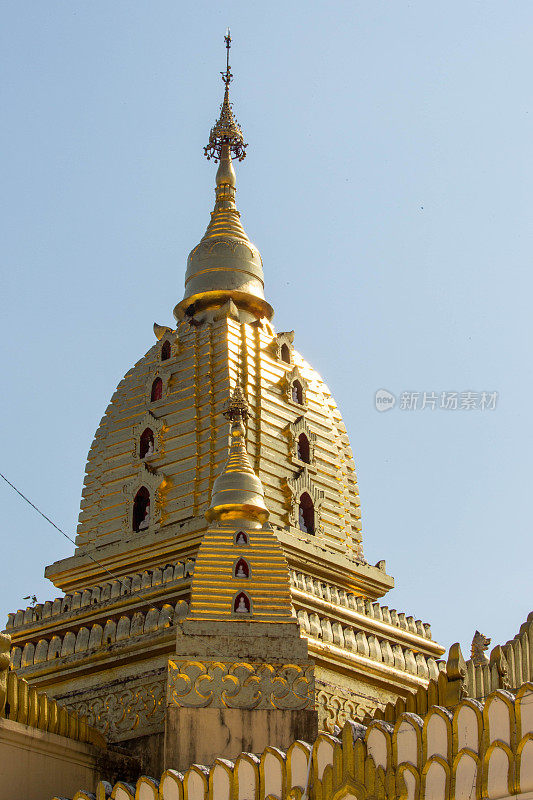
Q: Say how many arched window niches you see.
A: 11